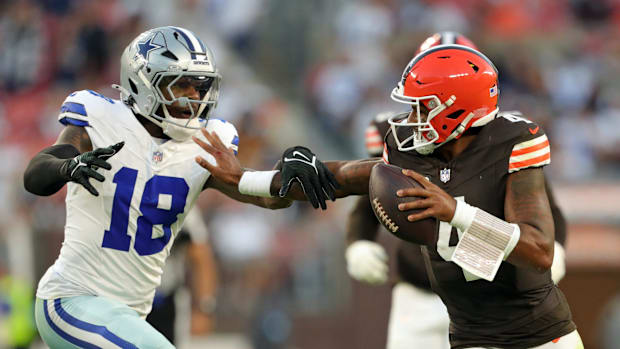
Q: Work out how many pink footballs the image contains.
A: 0